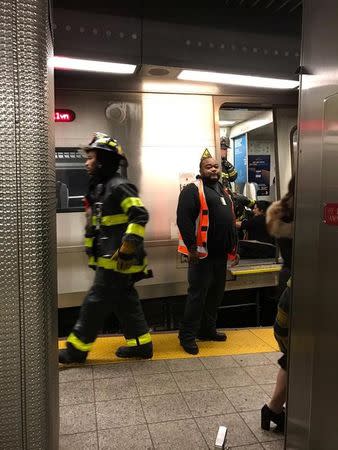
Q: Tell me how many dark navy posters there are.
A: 1